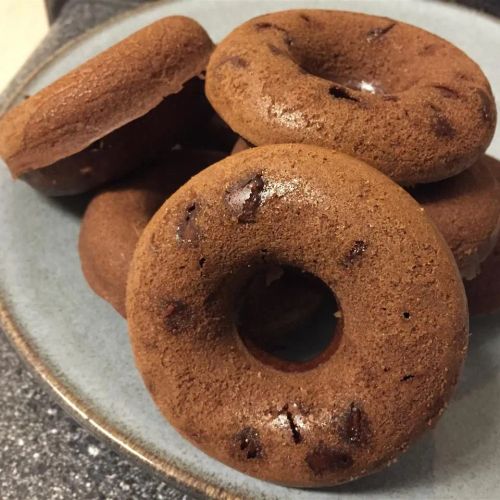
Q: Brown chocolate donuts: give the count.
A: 5